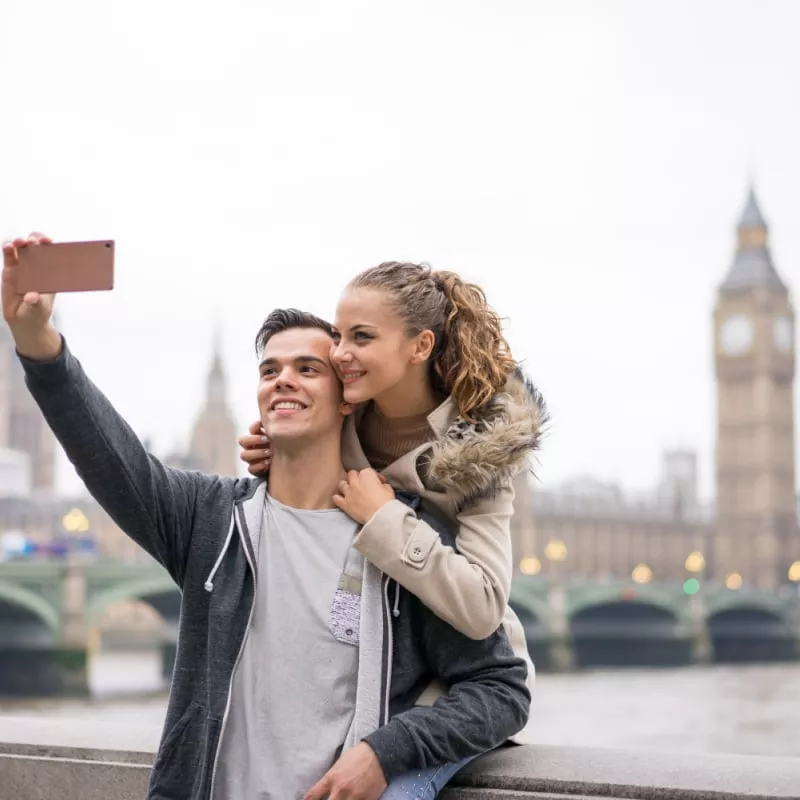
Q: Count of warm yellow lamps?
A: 7